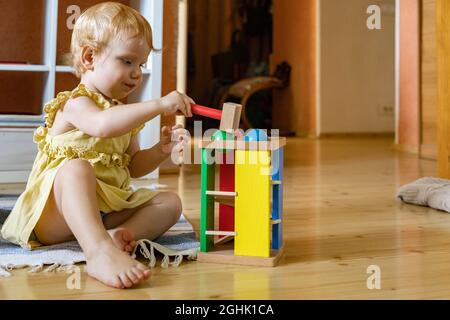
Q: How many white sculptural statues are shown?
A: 0